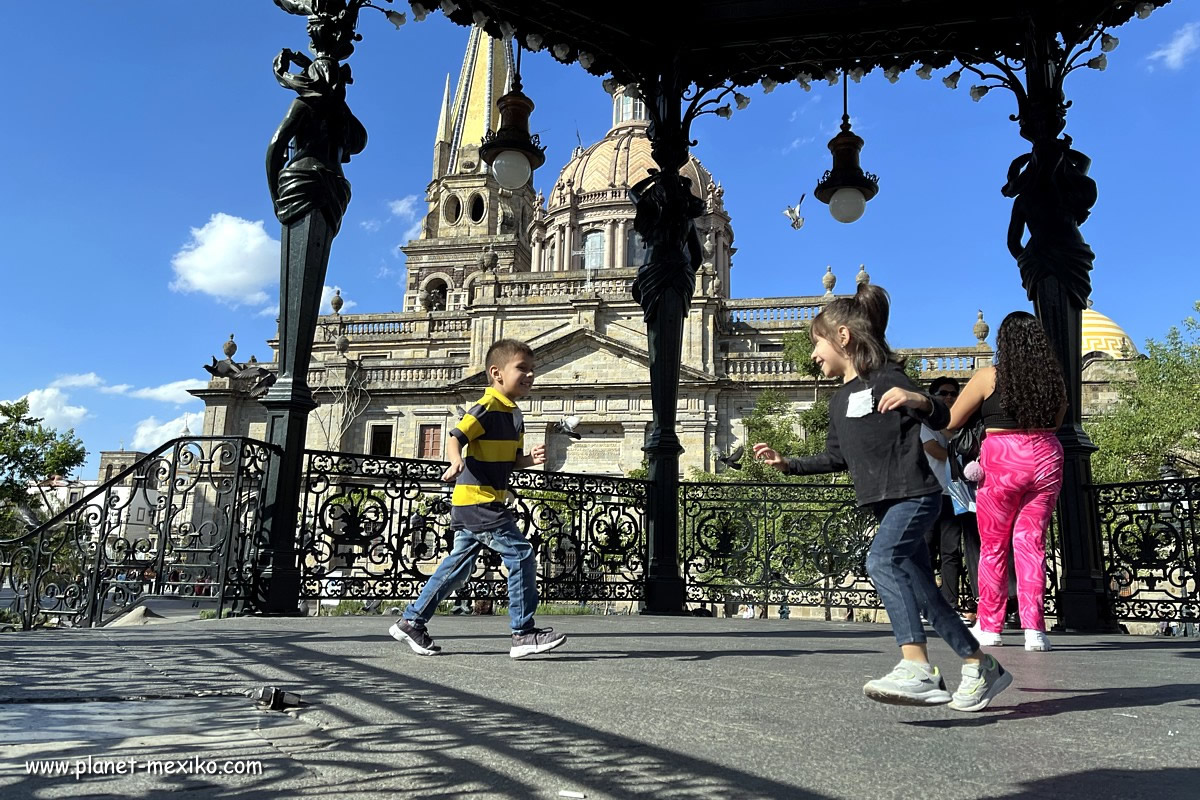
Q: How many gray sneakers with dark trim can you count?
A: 2